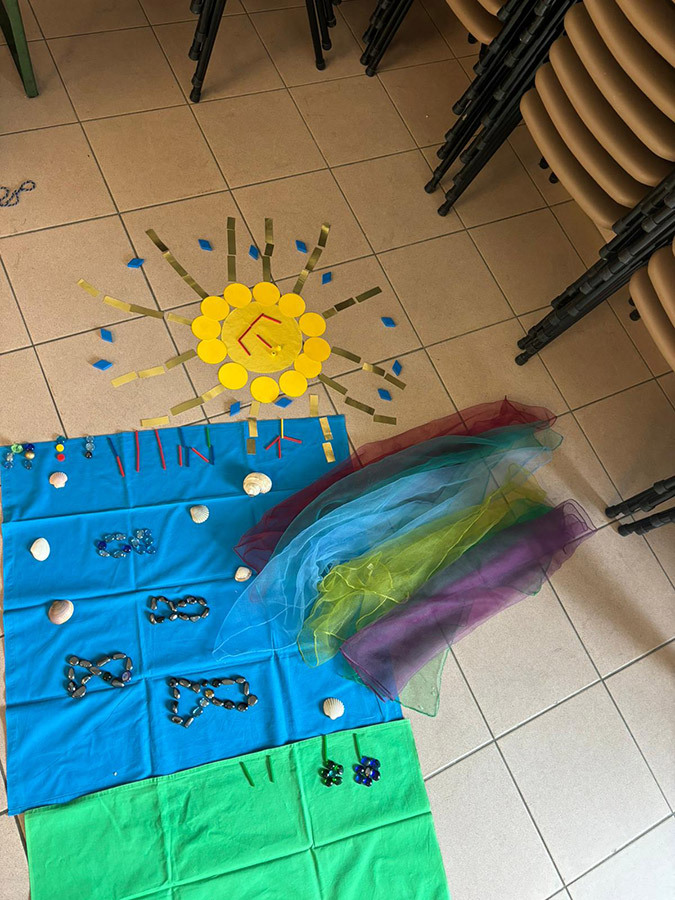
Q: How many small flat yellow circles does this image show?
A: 12